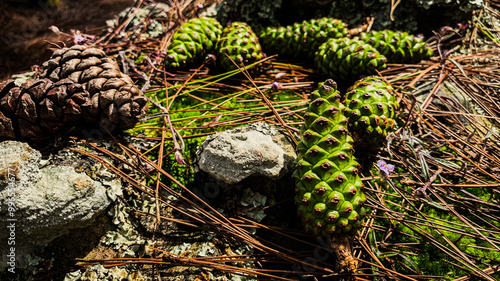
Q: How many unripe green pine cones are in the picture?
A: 7